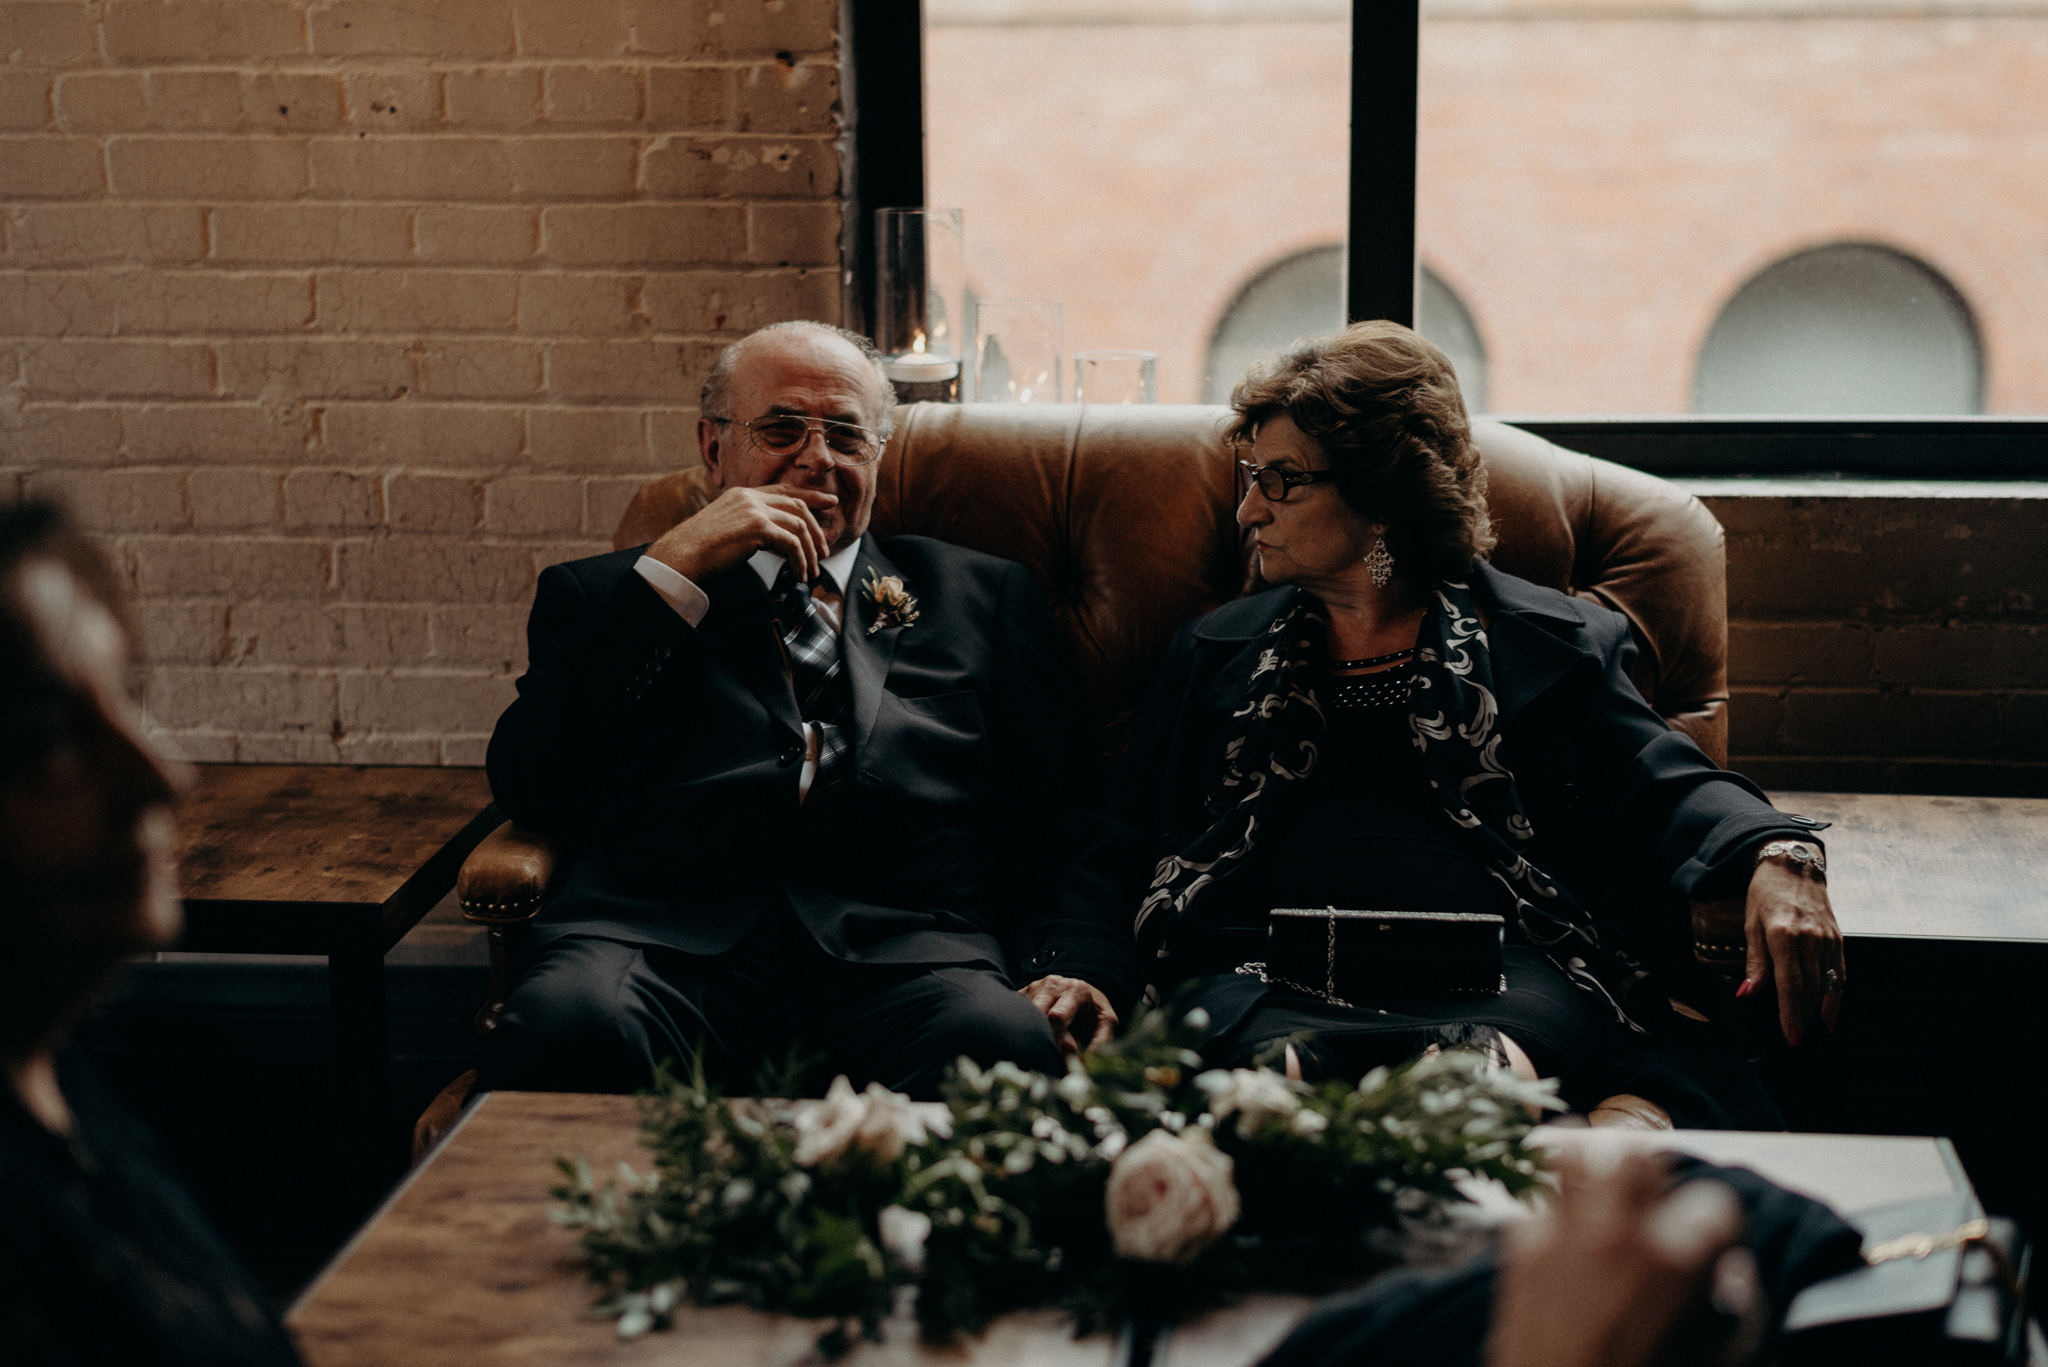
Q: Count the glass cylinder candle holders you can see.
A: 3